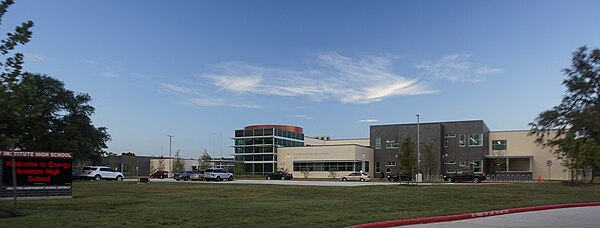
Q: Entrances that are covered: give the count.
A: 1